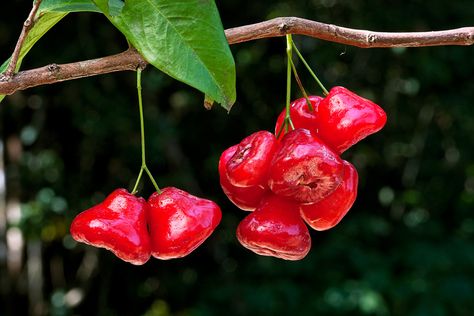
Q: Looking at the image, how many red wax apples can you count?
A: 9